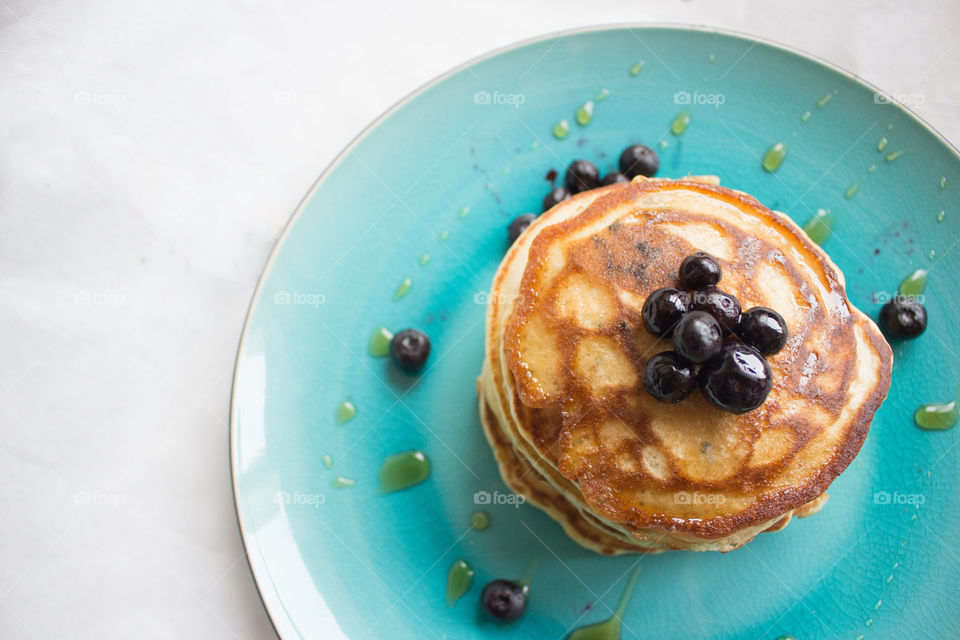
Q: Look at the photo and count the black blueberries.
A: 15